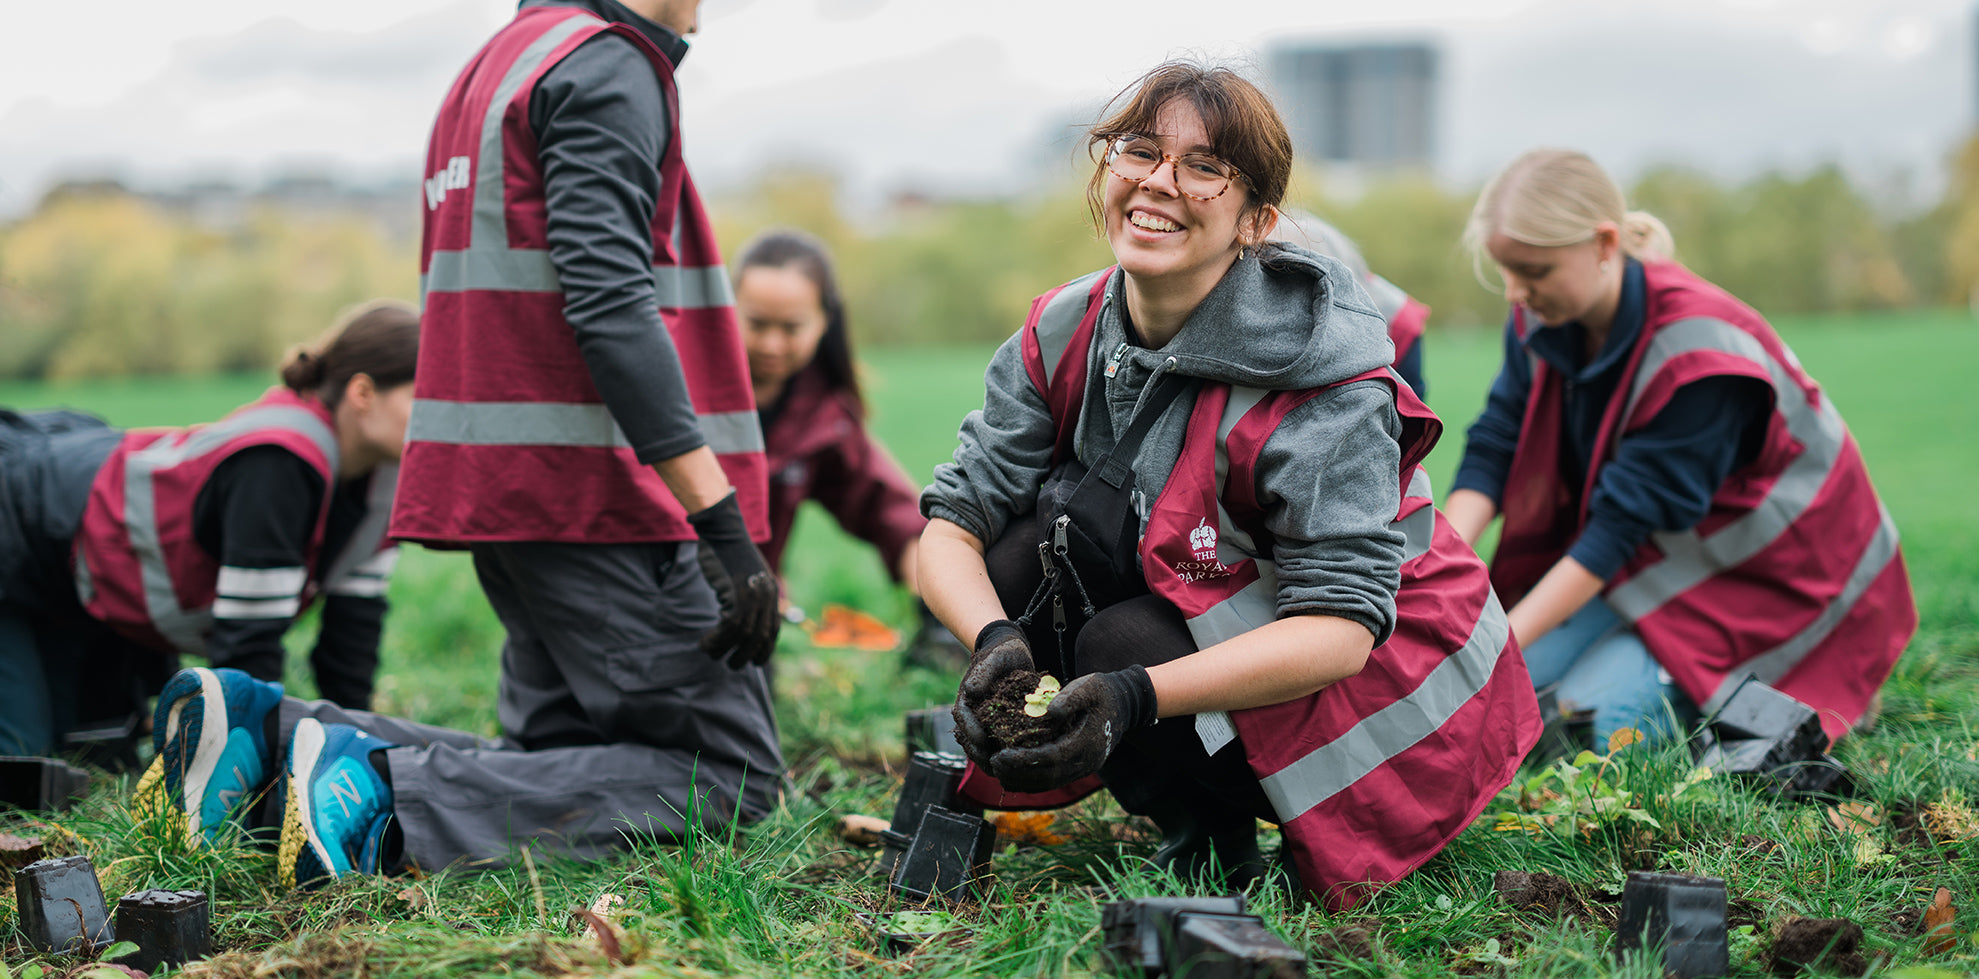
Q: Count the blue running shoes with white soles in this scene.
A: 2